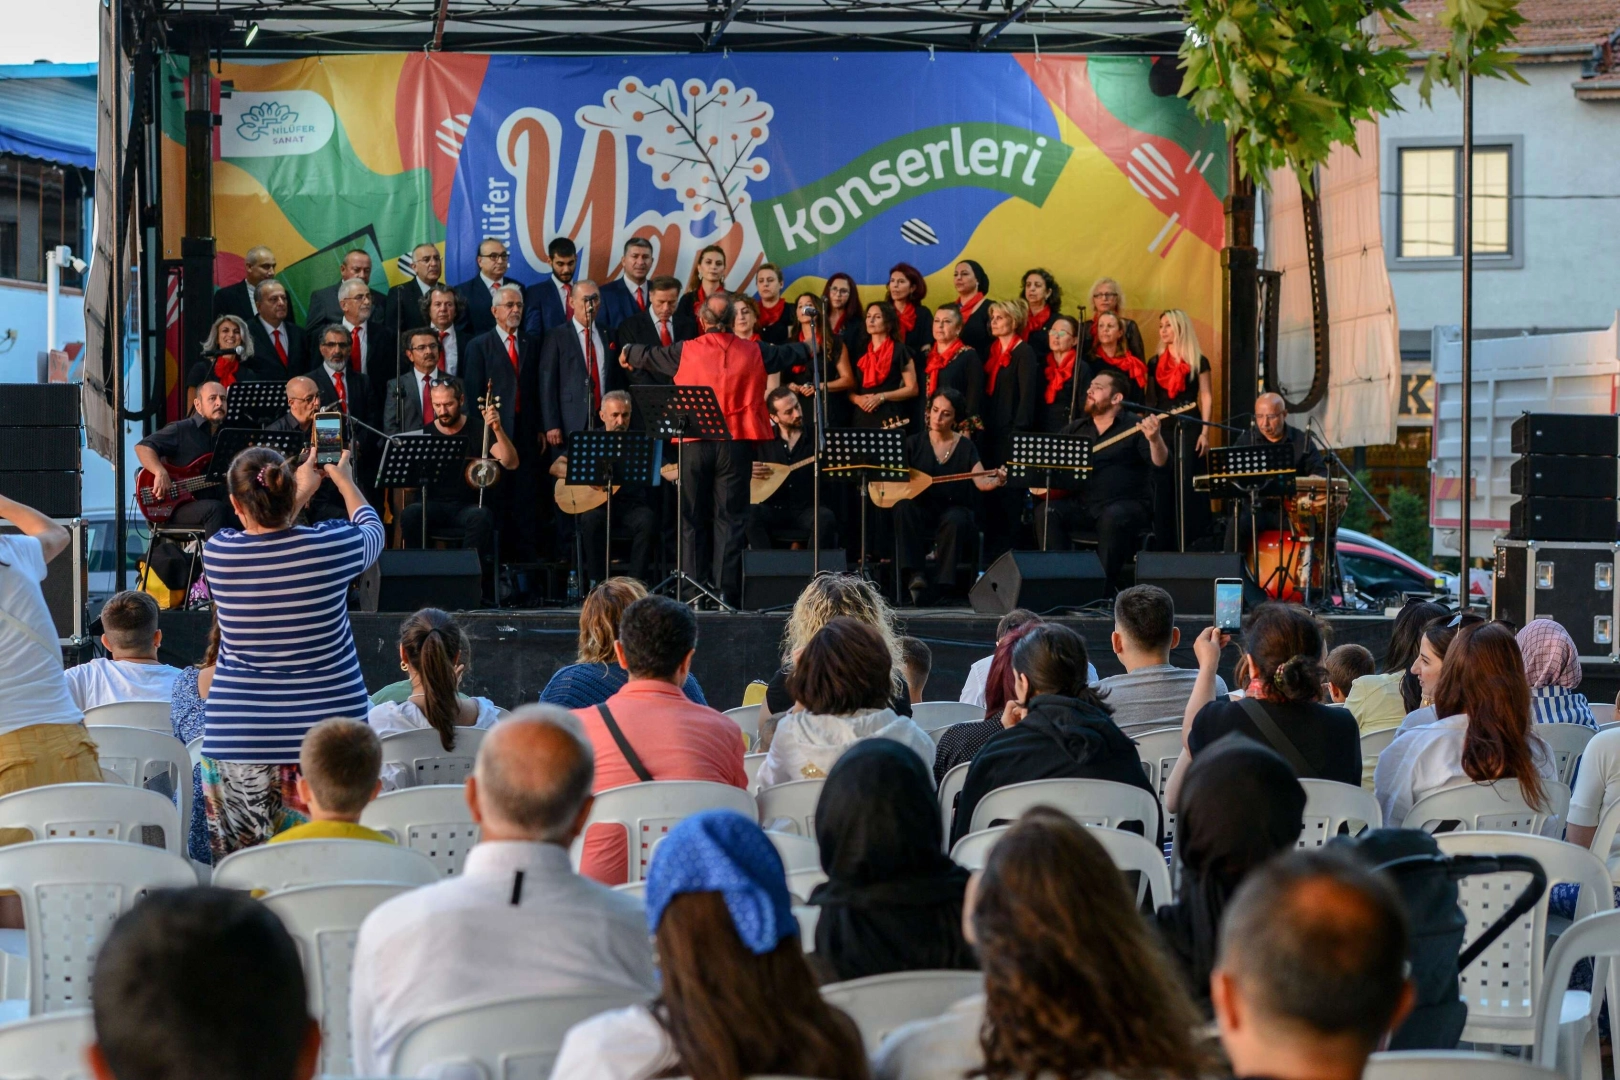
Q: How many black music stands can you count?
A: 8